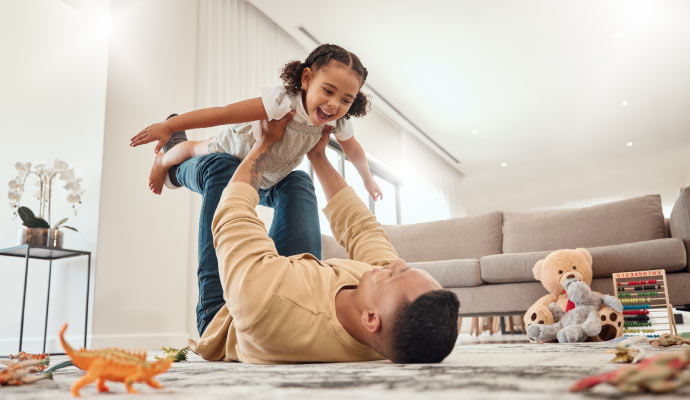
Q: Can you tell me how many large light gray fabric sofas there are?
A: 1